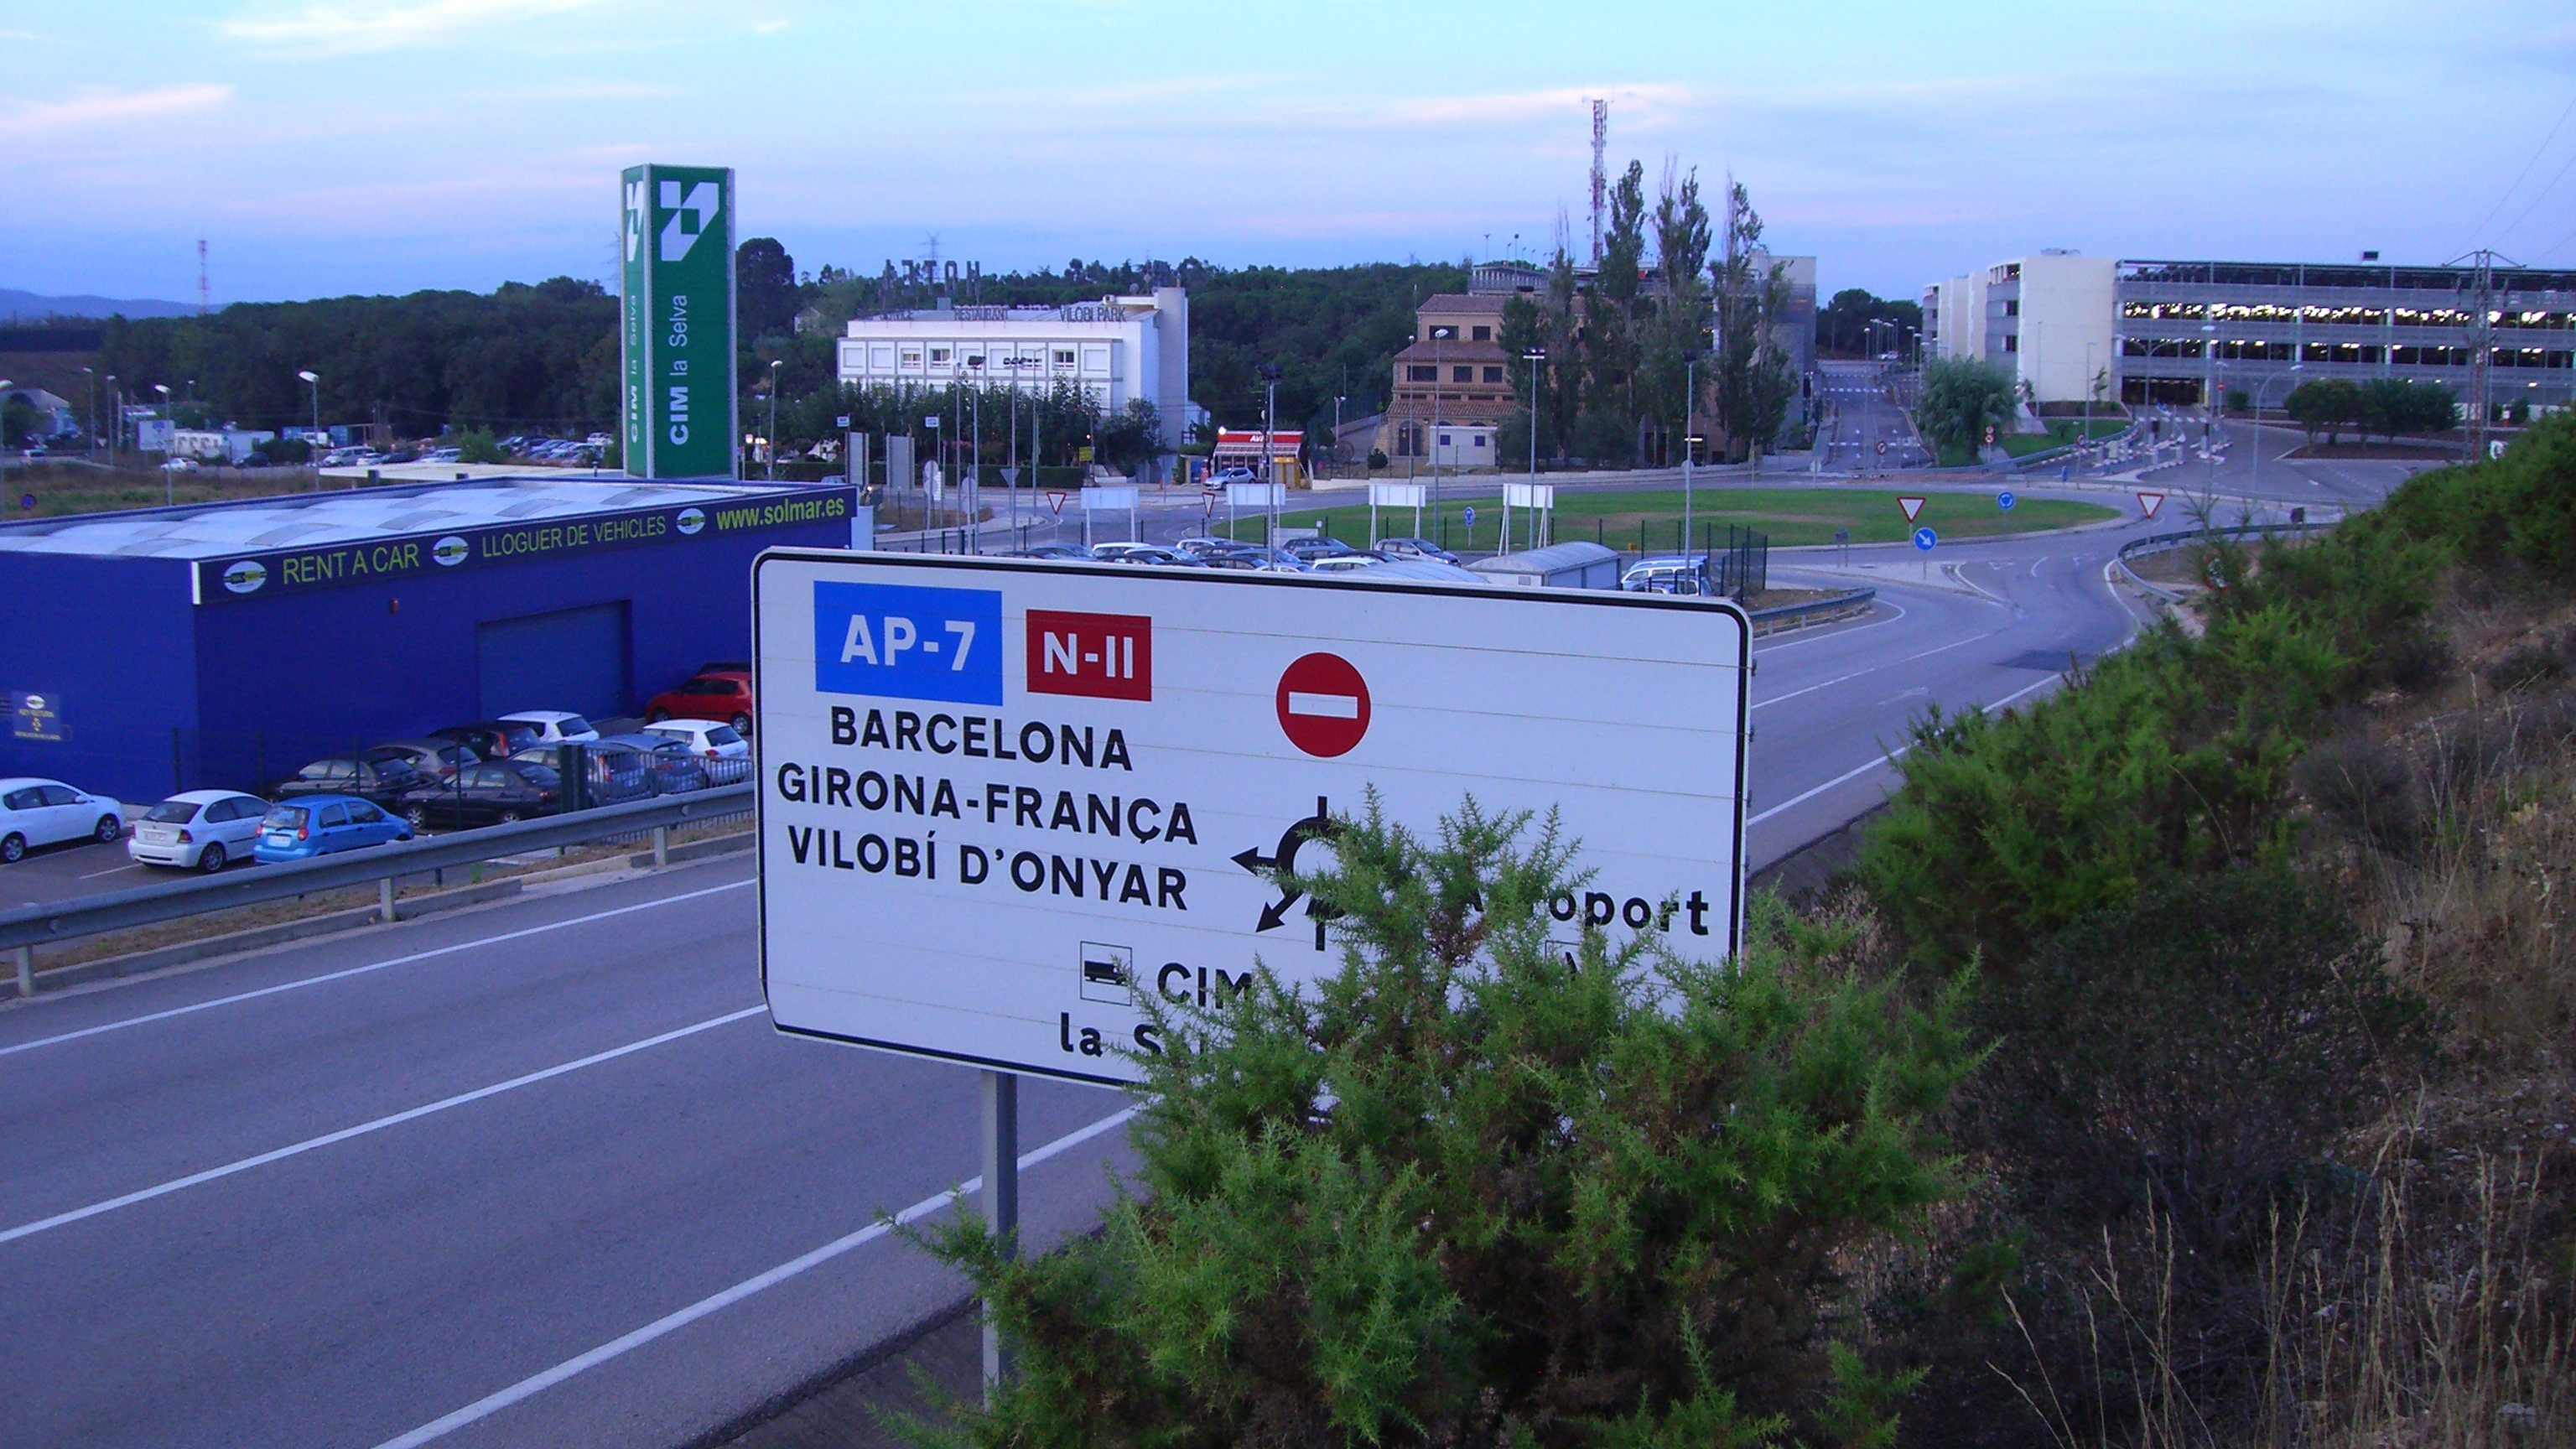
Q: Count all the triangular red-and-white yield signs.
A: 4